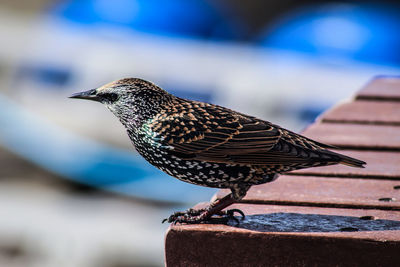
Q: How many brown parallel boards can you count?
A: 6